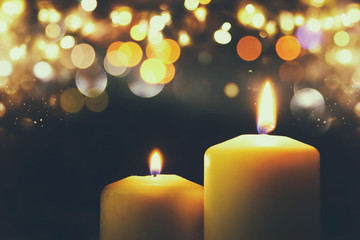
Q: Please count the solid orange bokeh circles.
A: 2